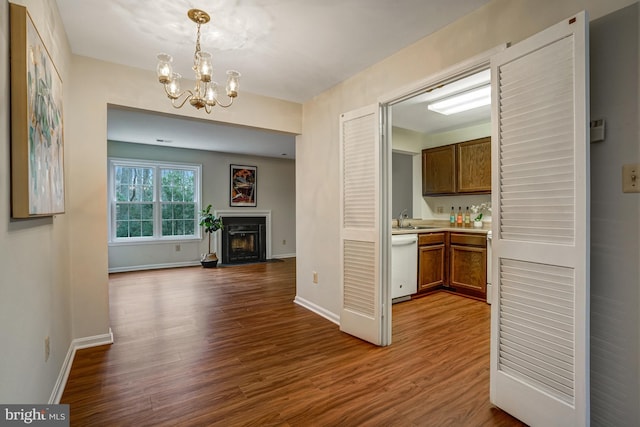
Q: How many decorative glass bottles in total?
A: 3